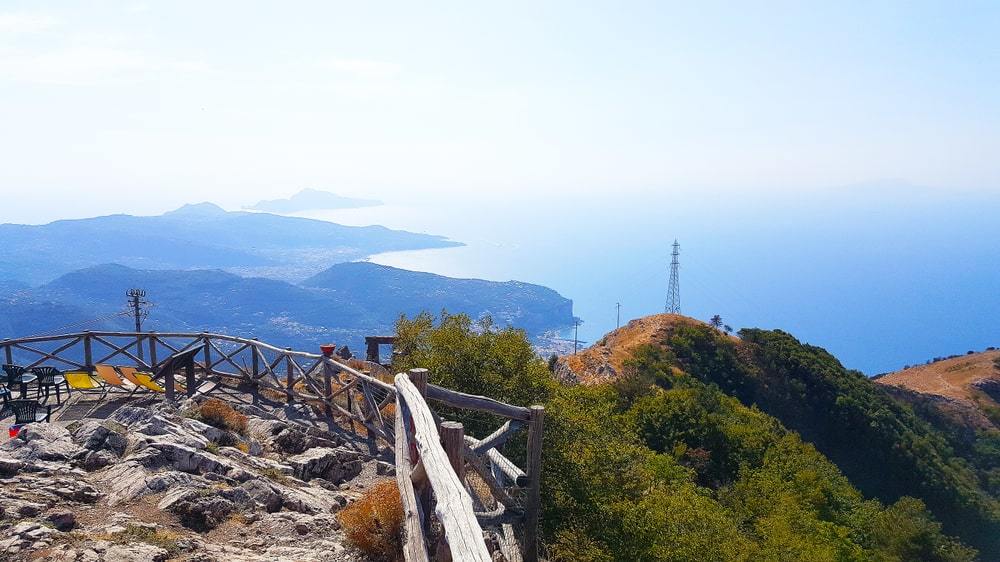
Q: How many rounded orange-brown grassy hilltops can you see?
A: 2